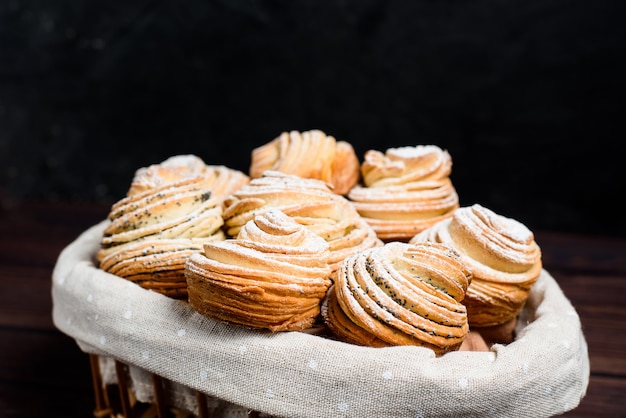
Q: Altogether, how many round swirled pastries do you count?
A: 8